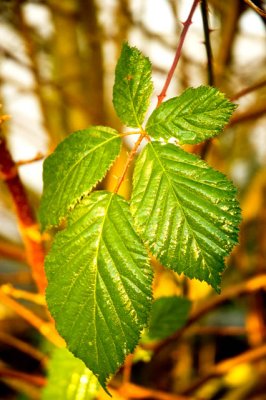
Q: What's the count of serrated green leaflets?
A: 5